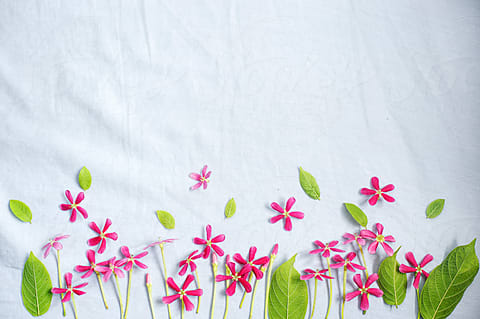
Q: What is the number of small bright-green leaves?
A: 7